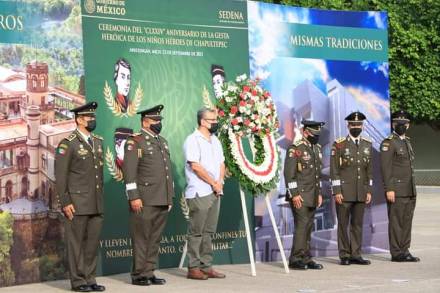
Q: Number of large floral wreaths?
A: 1